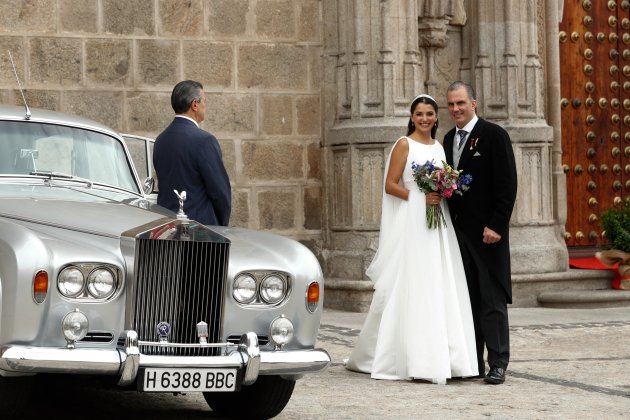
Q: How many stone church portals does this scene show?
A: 1